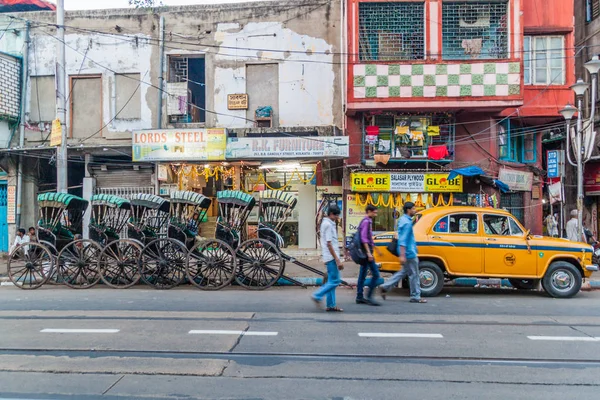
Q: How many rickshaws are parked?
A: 6